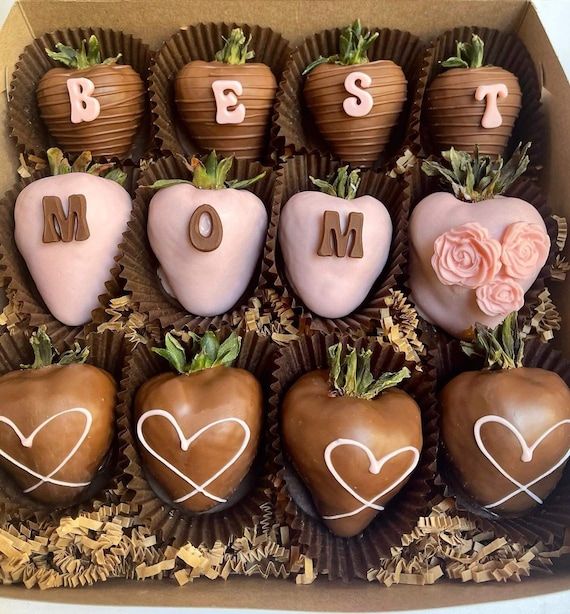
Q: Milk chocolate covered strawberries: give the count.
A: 8